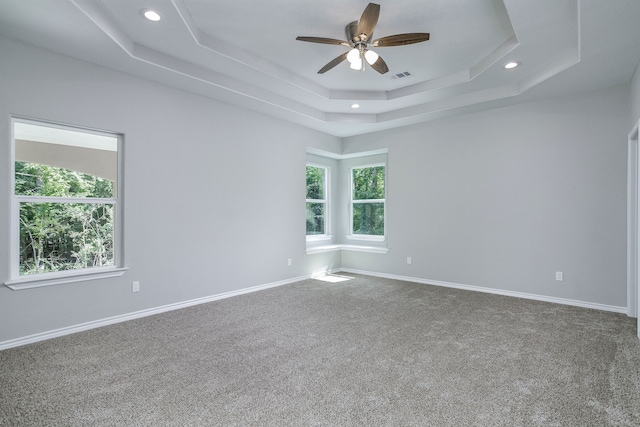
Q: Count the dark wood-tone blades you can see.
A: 5